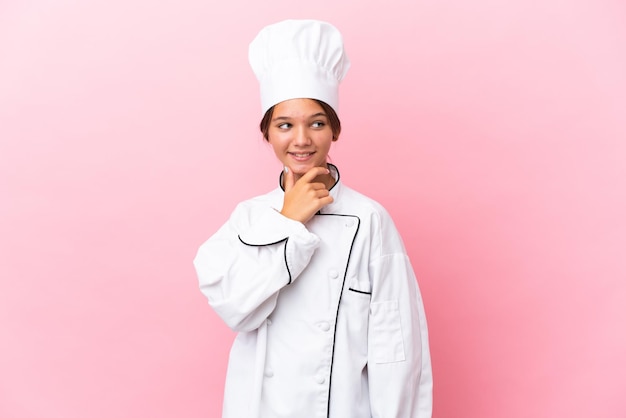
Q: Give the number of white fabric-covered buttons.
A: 6